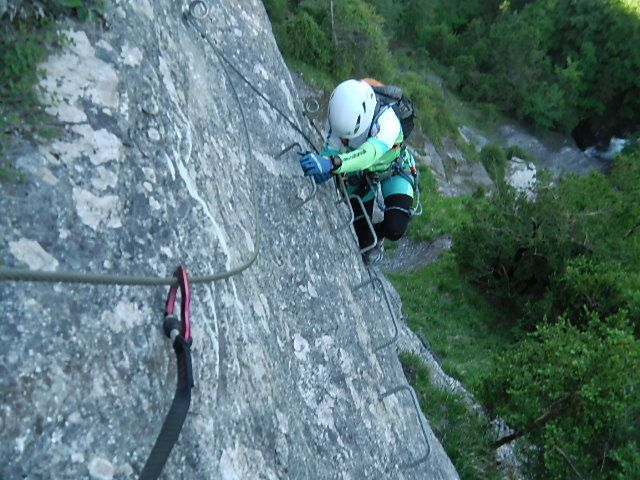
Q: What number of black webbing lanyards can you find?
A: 1